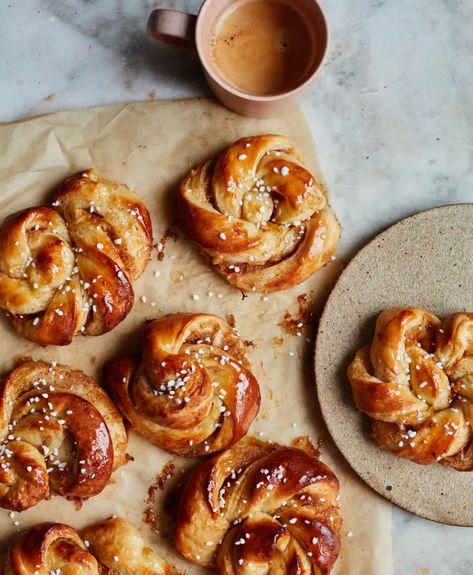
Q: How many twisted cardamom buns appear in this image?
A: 7